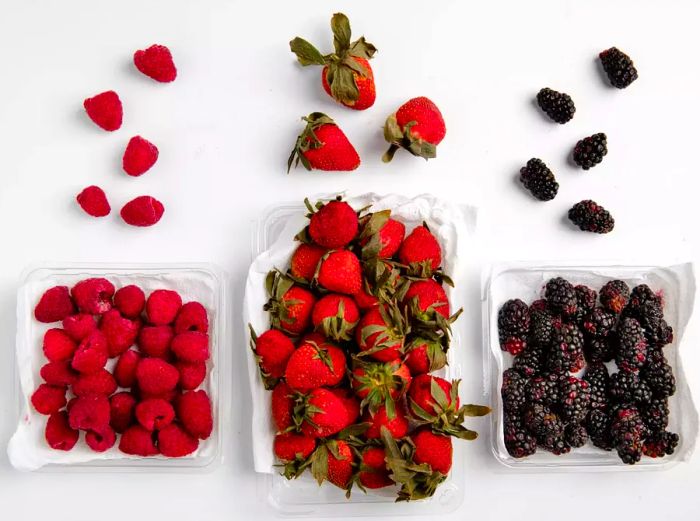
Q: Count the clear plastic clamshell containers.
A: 3